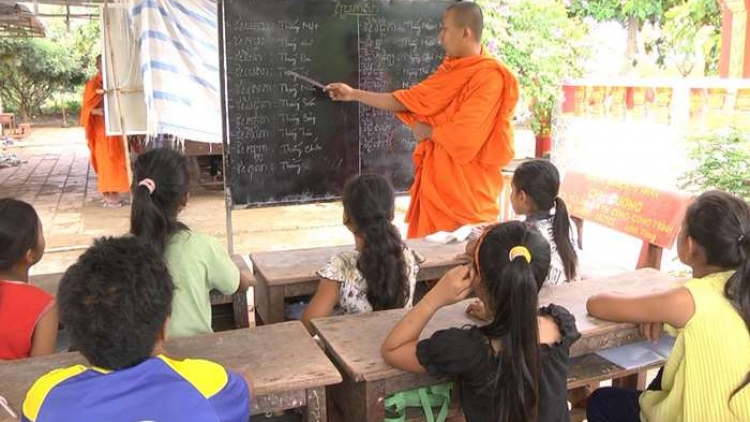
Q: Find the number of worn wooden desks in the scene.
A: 4